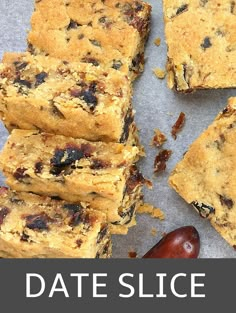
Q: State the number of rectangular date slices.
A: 6